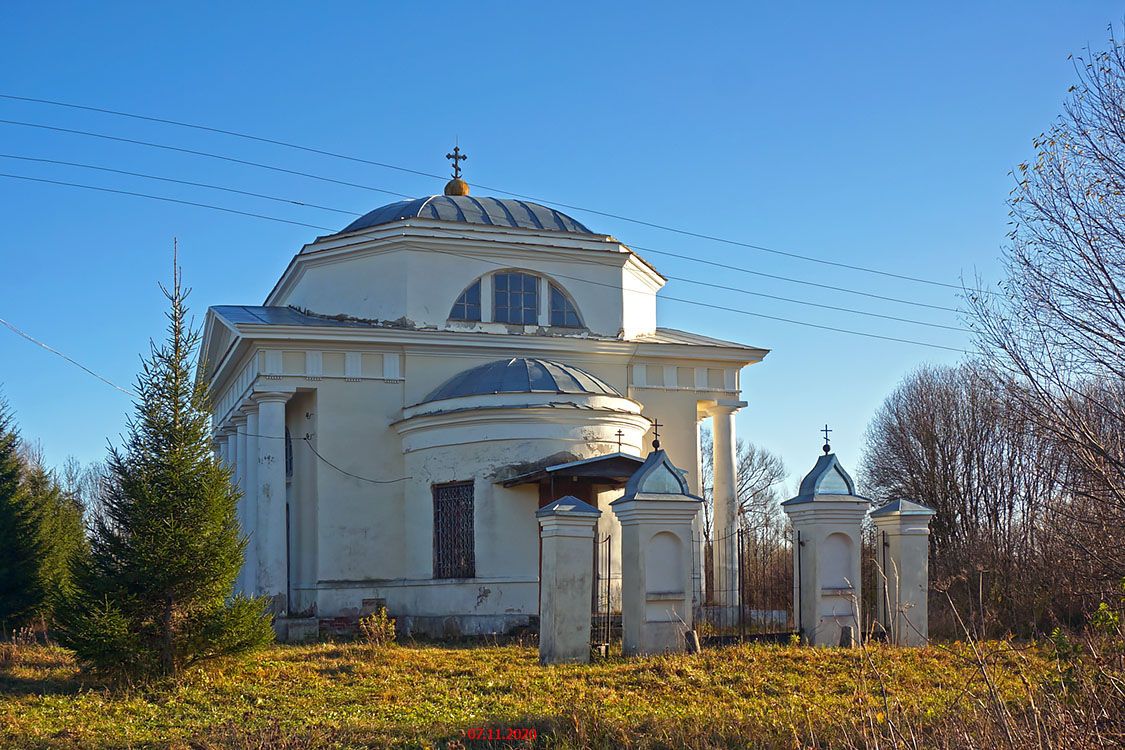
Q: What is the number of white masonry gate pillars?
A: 4